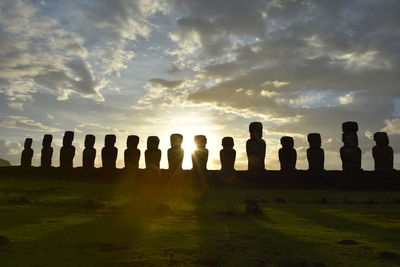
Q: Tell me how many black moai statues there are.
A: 15